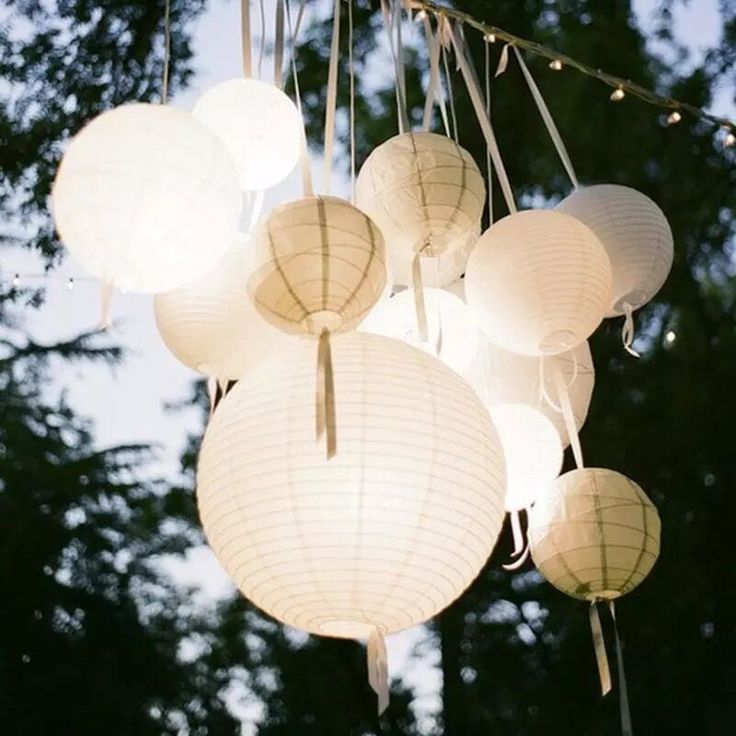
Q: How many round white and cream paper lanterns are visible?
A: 13